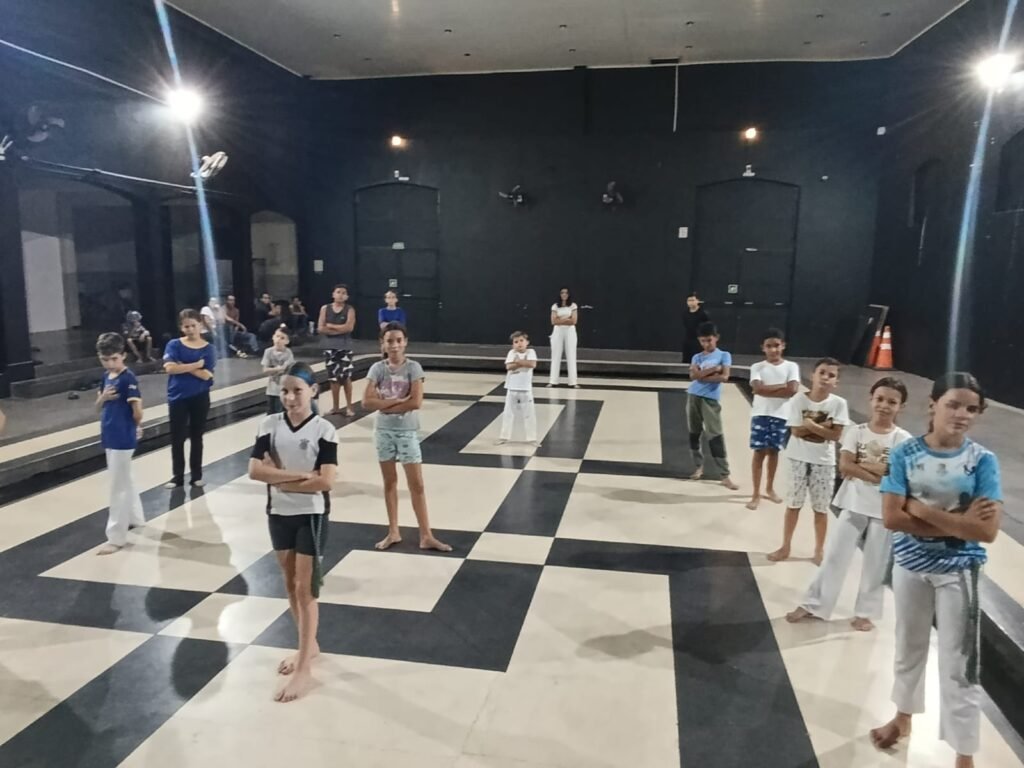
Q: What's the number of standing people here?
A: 15